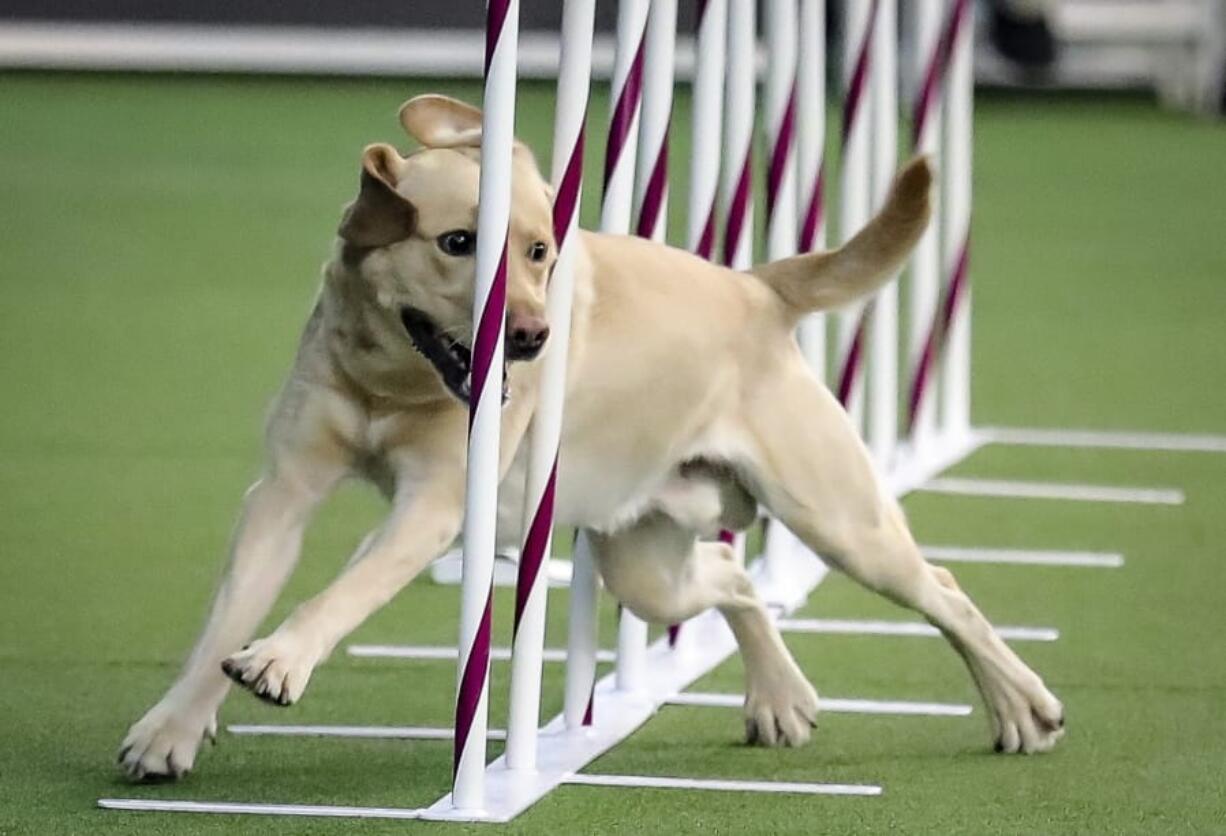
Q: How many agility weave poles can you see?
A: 12